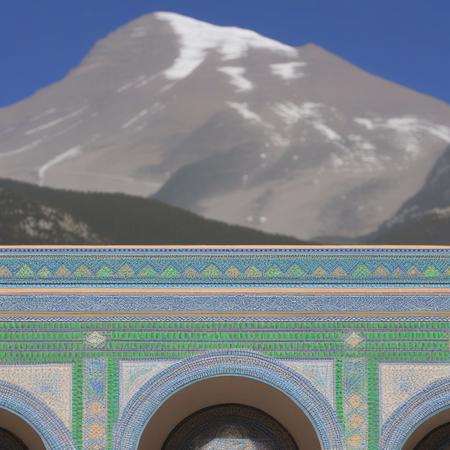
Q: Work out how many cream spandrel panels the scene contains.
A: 4